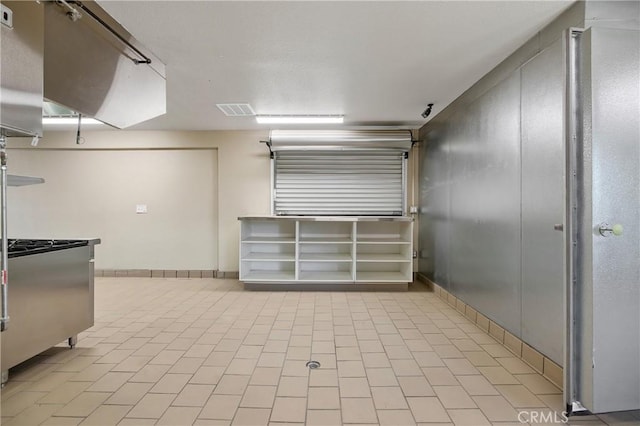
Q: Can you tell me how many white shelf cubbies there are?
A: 9